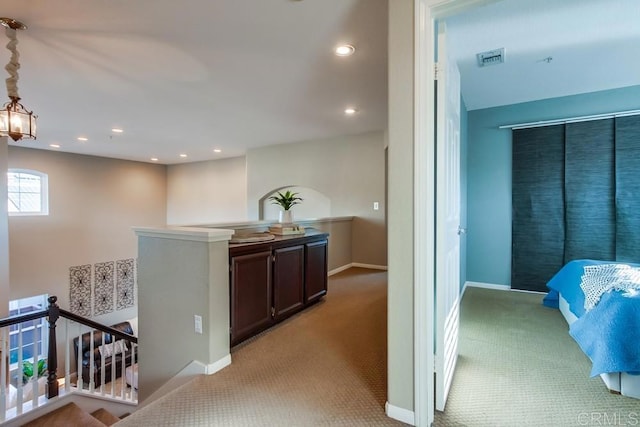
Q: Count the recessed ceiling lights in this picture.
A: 8